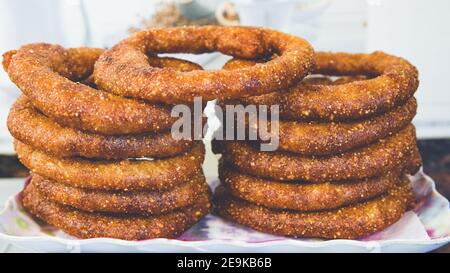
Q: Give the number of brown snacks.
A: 11